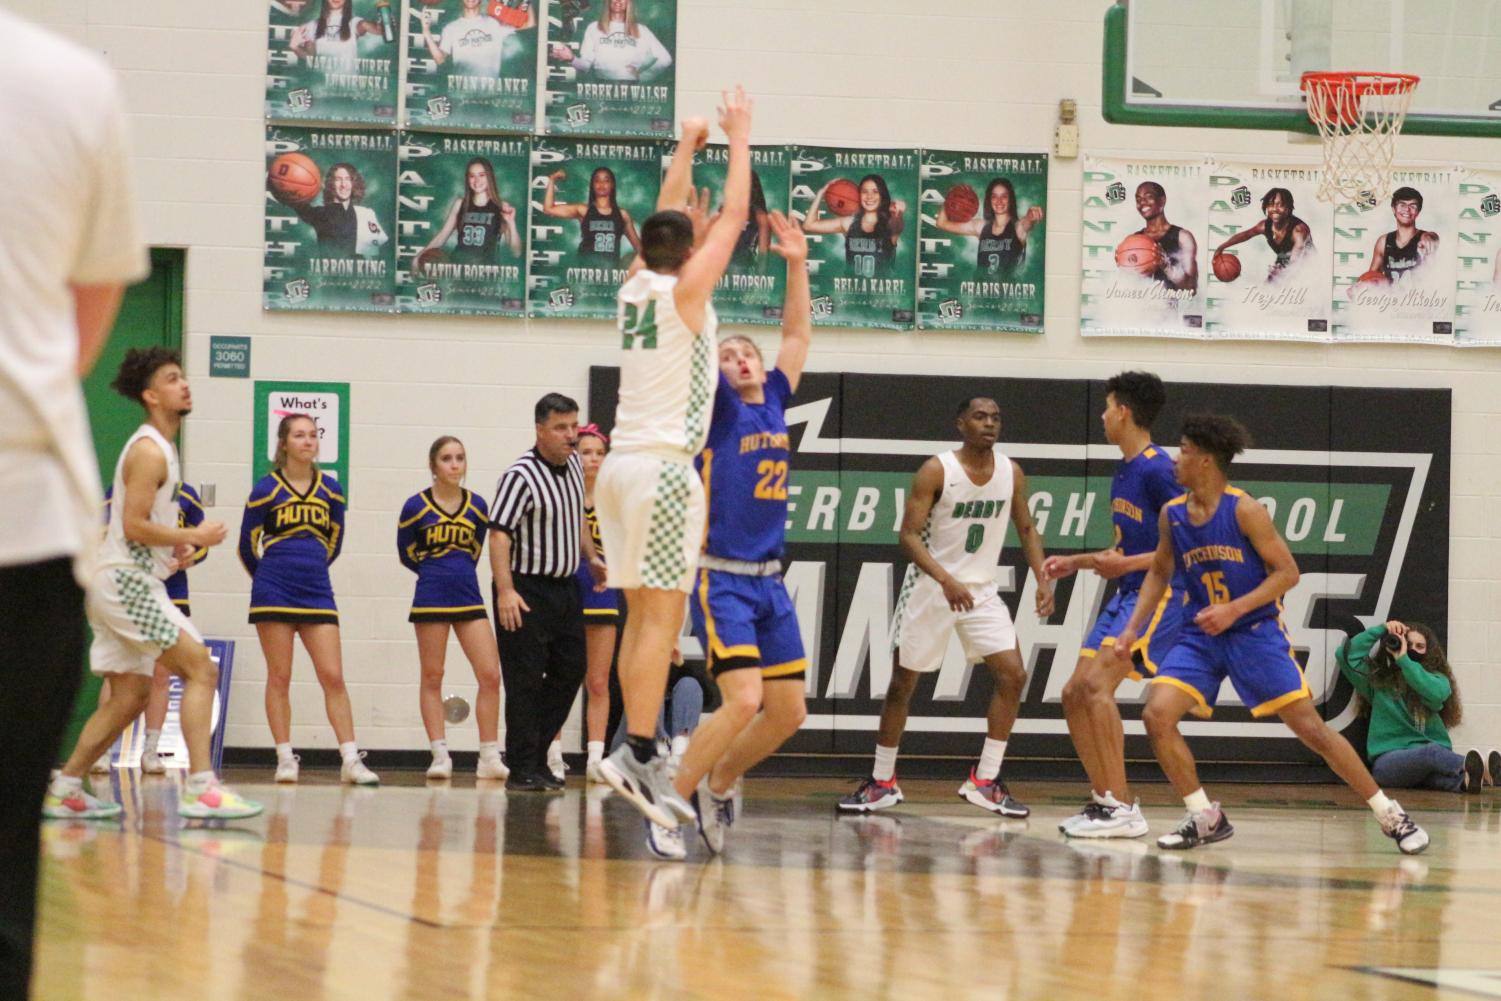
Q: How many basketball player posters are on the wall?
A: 13